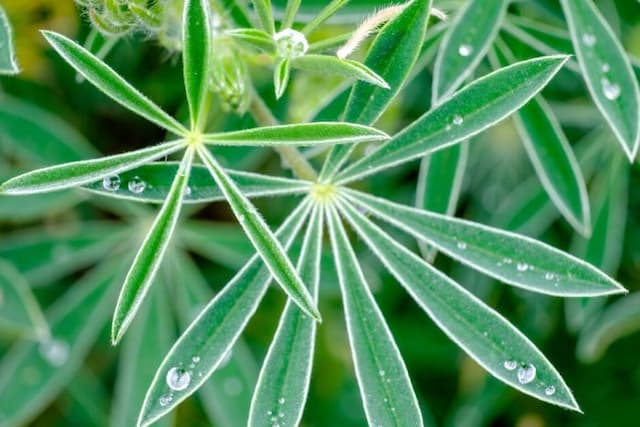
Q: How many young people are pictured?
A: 0